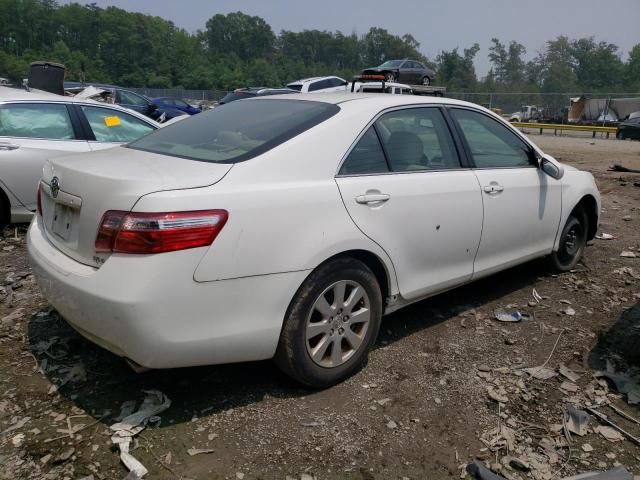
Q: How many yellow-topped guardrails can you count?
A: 1